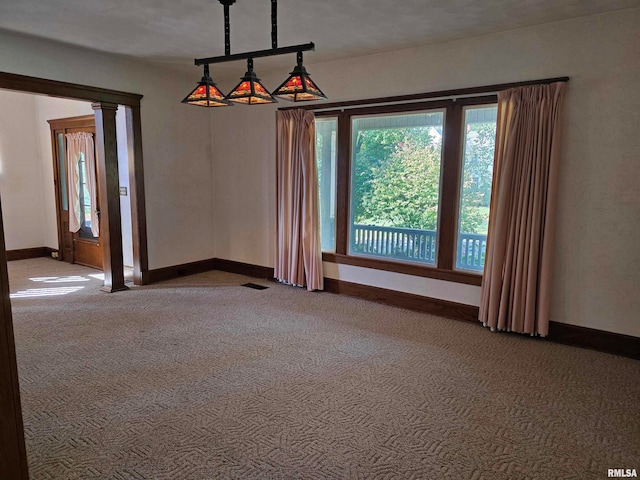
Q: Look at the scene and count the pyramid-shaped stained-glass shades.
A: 3